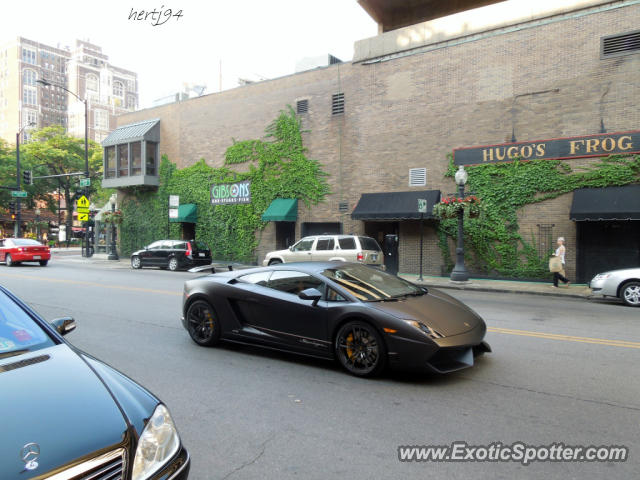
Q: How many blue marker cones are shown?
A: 0